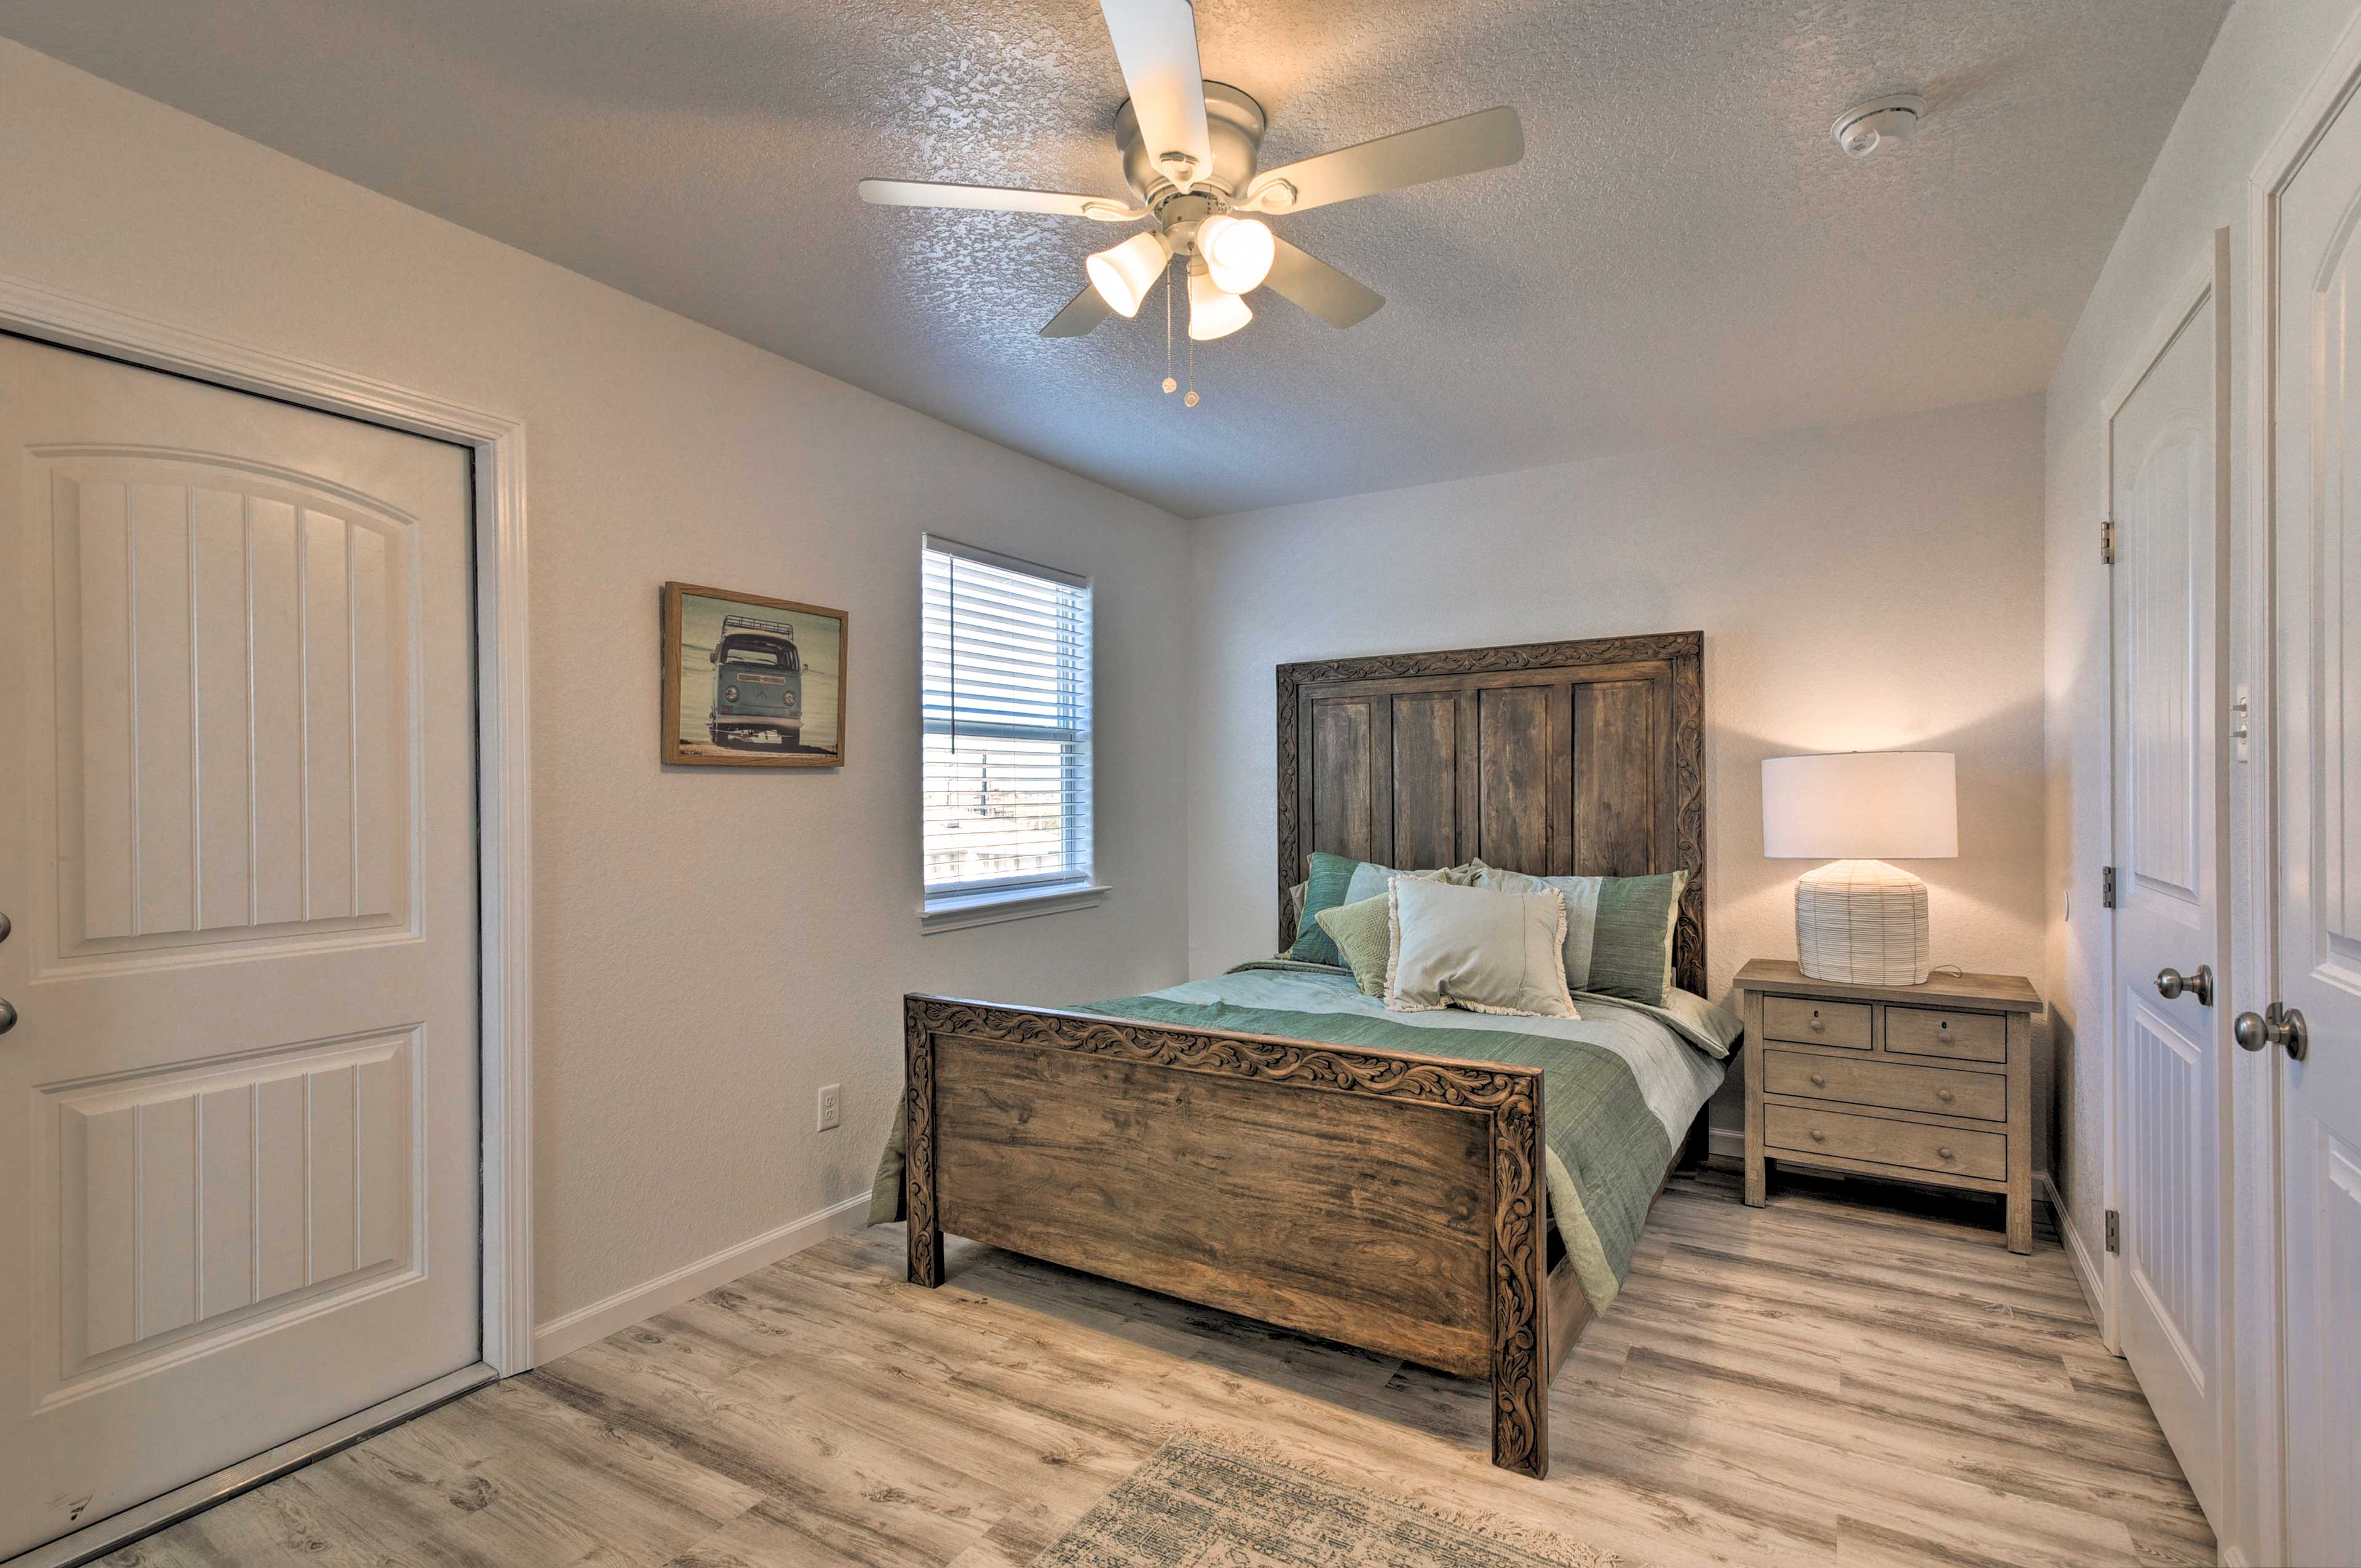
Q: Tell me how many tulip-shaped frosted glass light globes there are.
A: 3